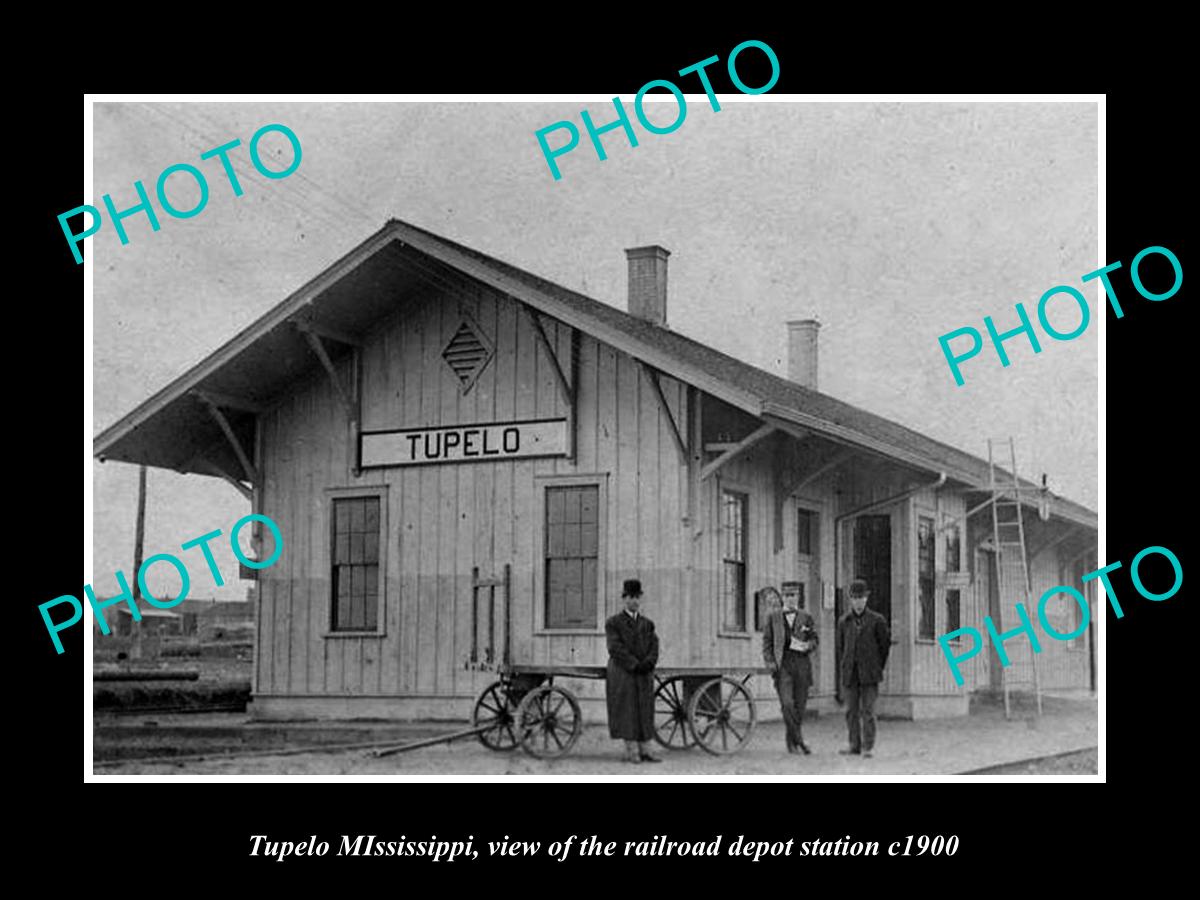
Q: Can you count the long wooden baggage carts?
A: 1